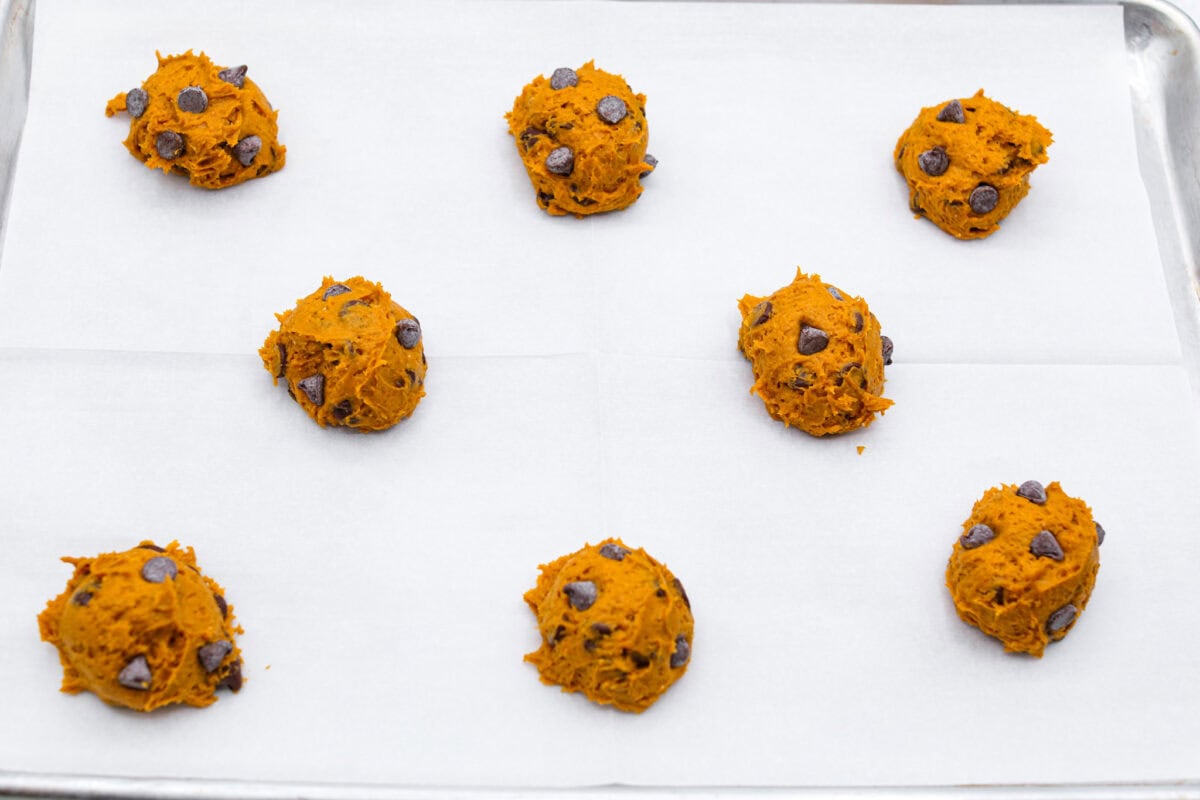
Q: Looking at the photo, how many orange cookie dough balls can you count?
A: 8